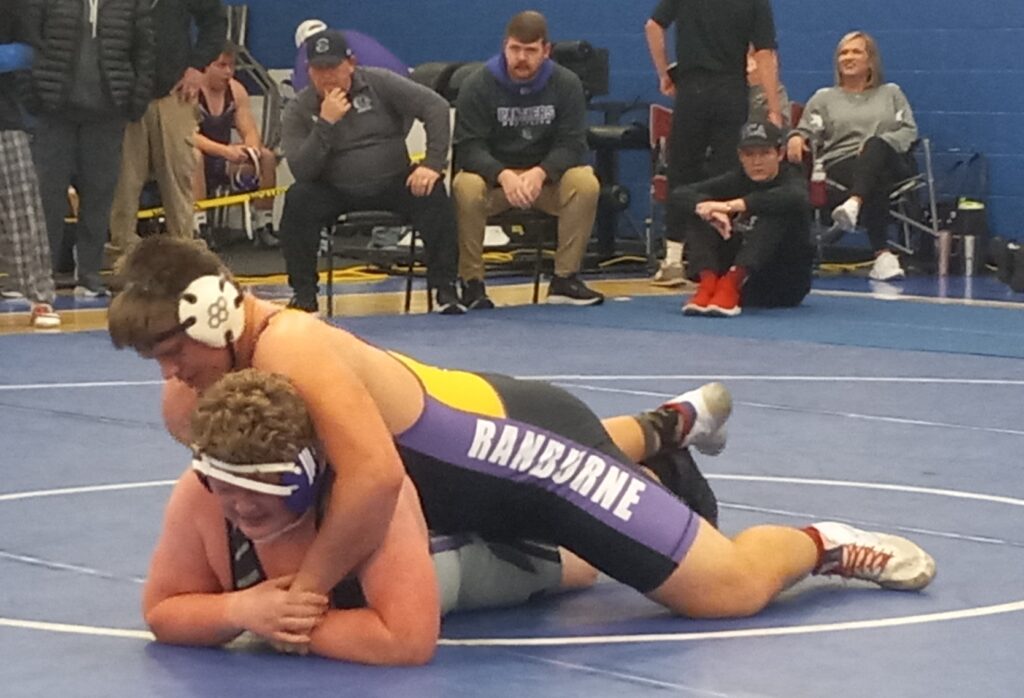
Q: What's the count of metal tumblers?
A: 2